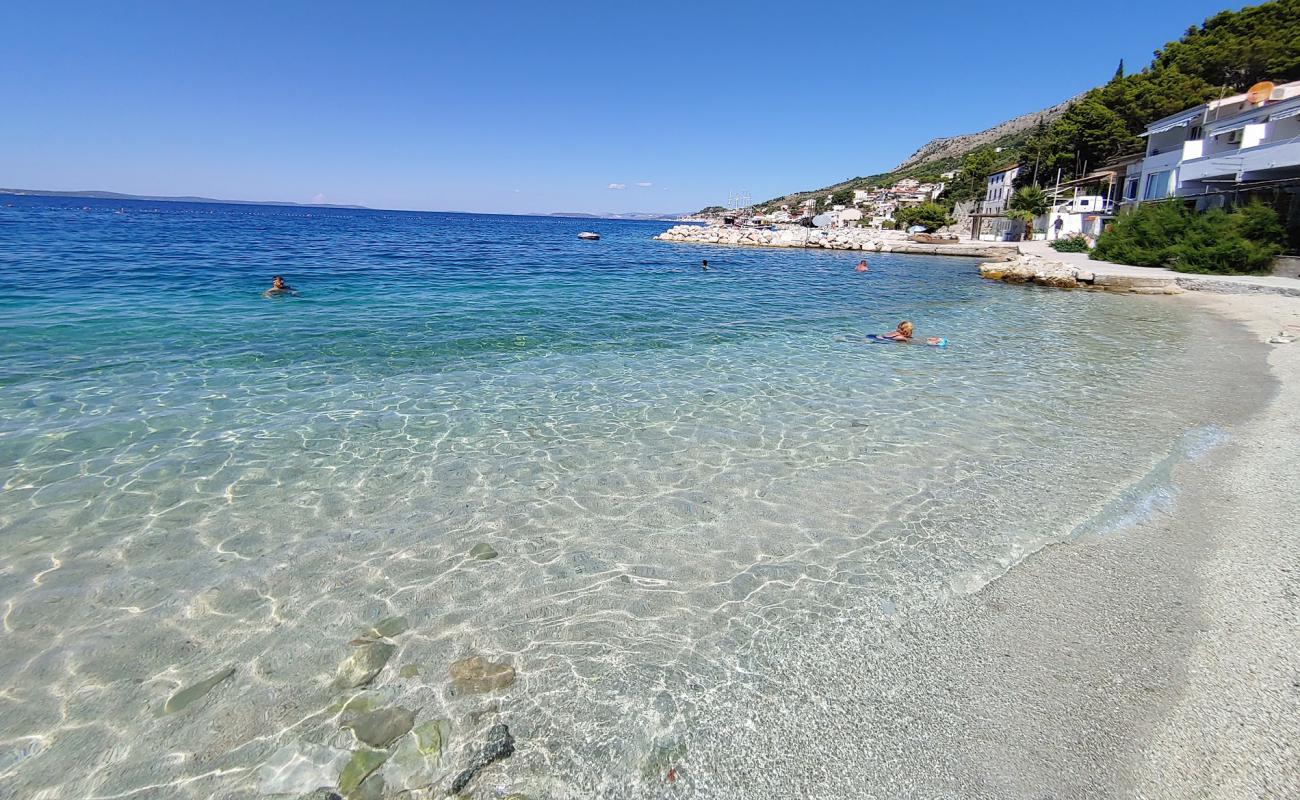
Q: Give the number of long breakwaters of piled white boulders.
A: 1